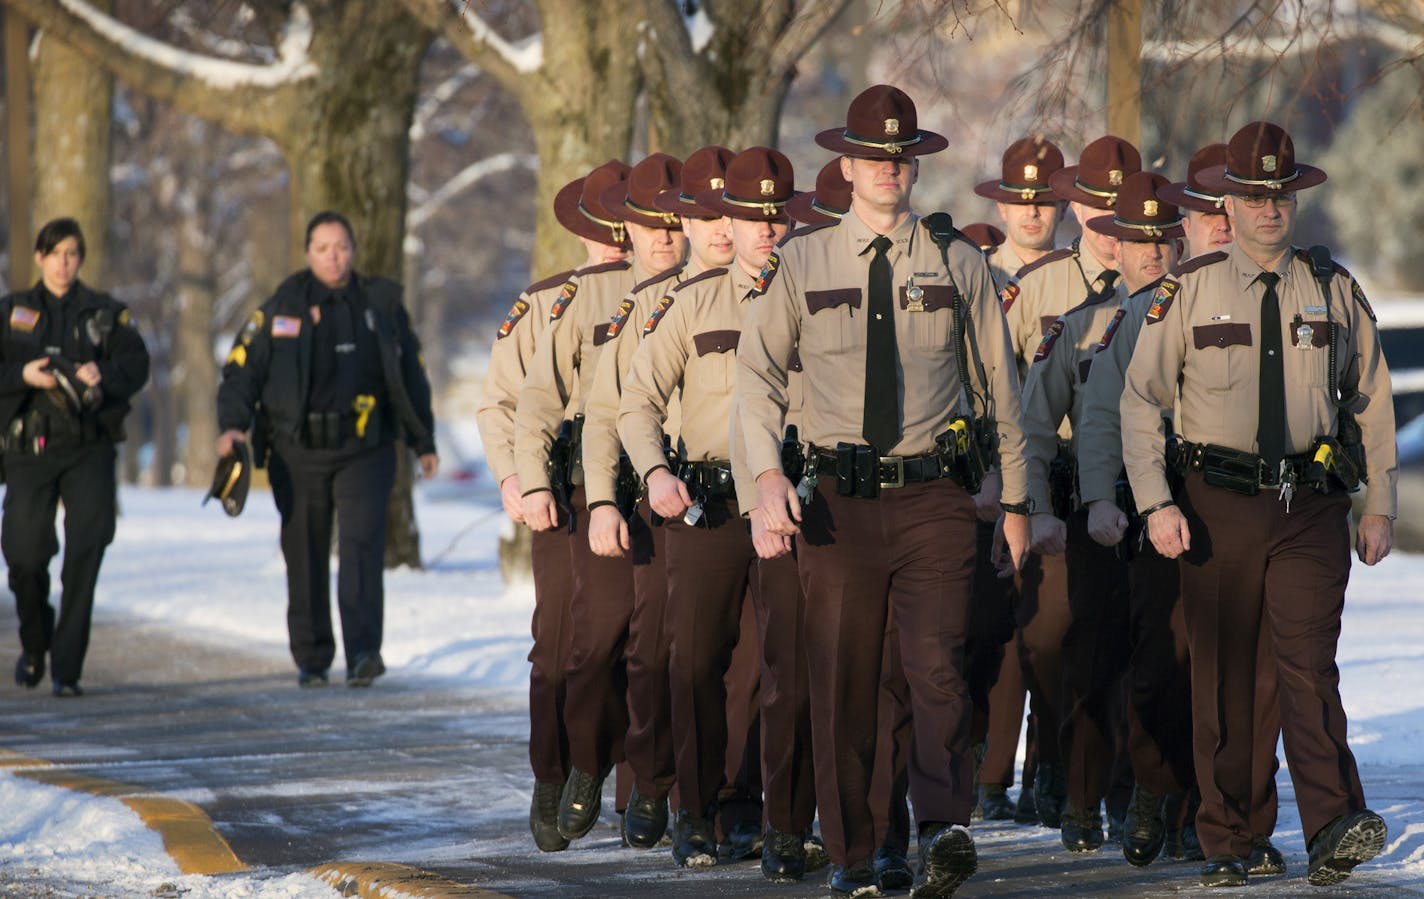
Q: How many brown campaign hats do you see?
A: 12